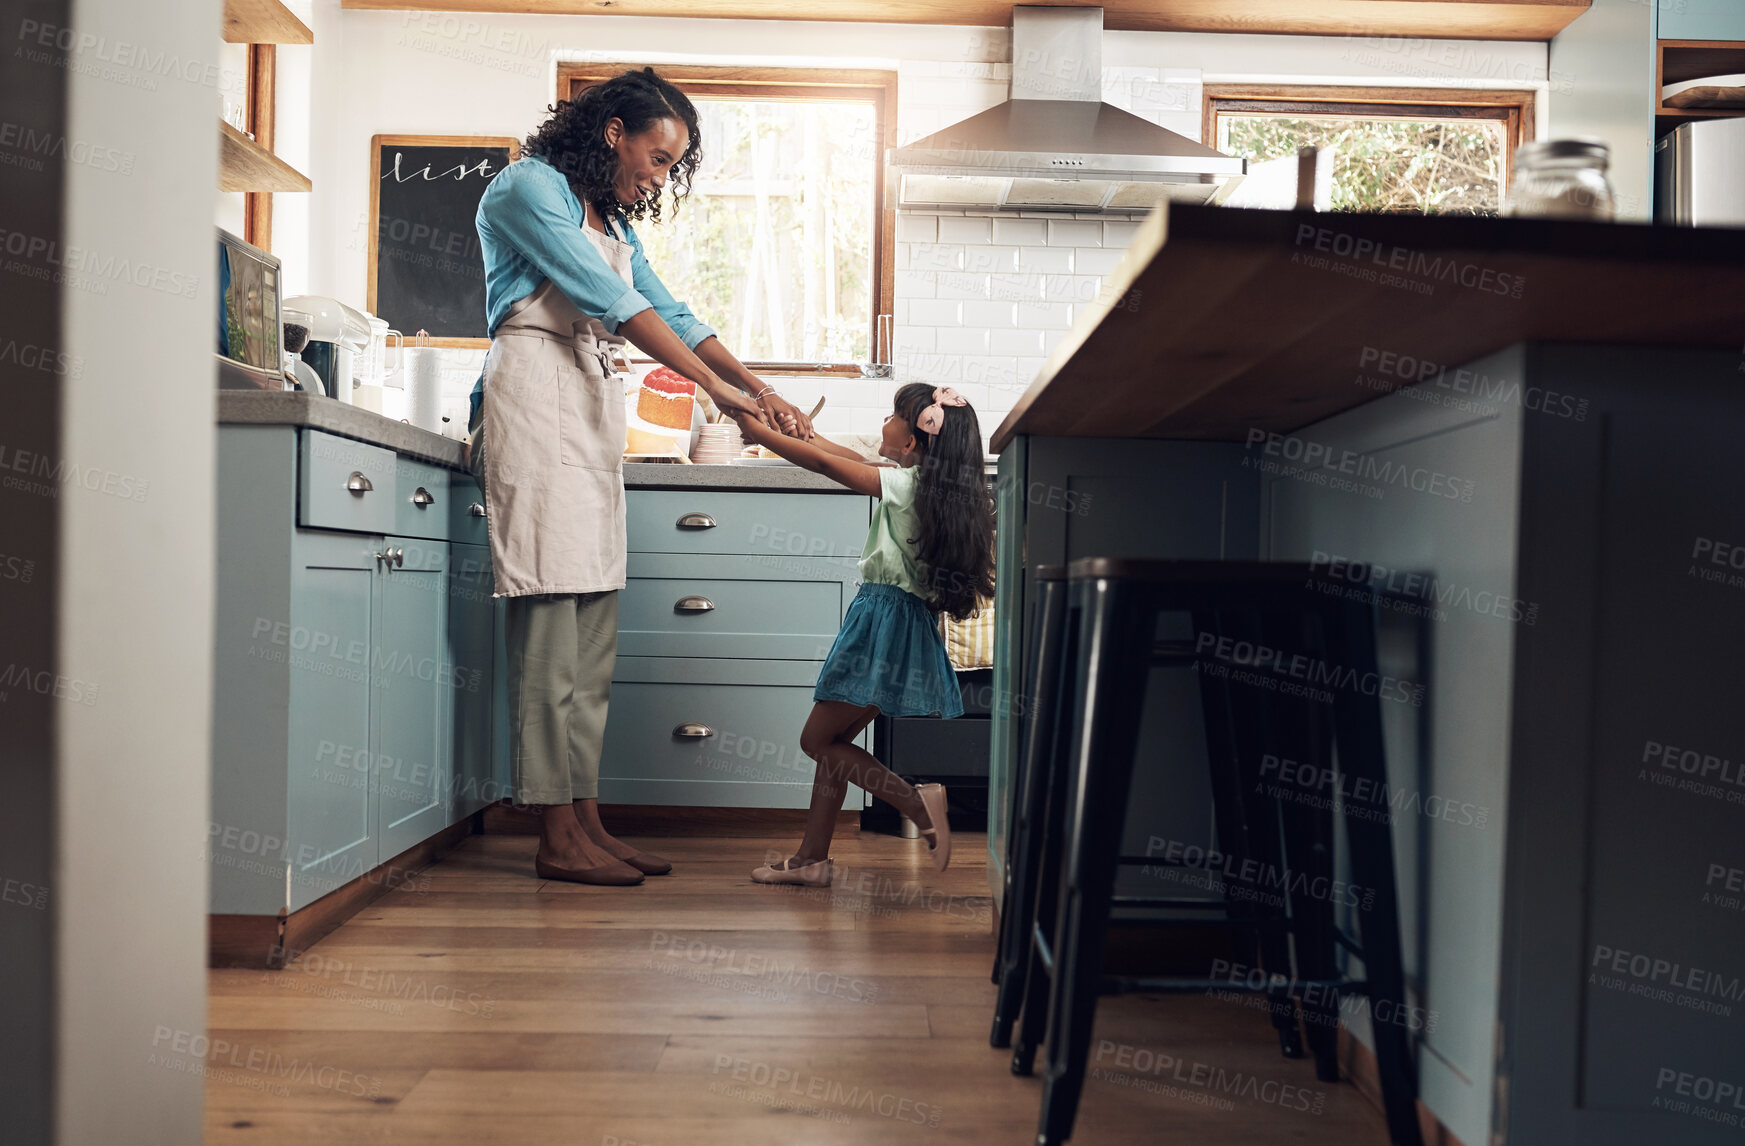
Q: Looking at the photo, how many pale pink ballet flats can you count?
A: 2